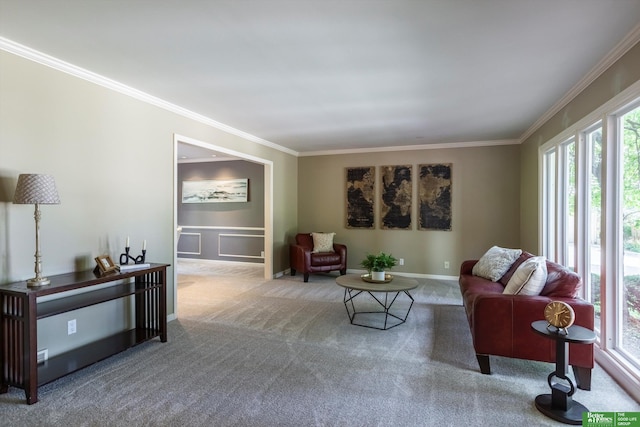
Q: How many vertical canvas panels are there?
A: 3